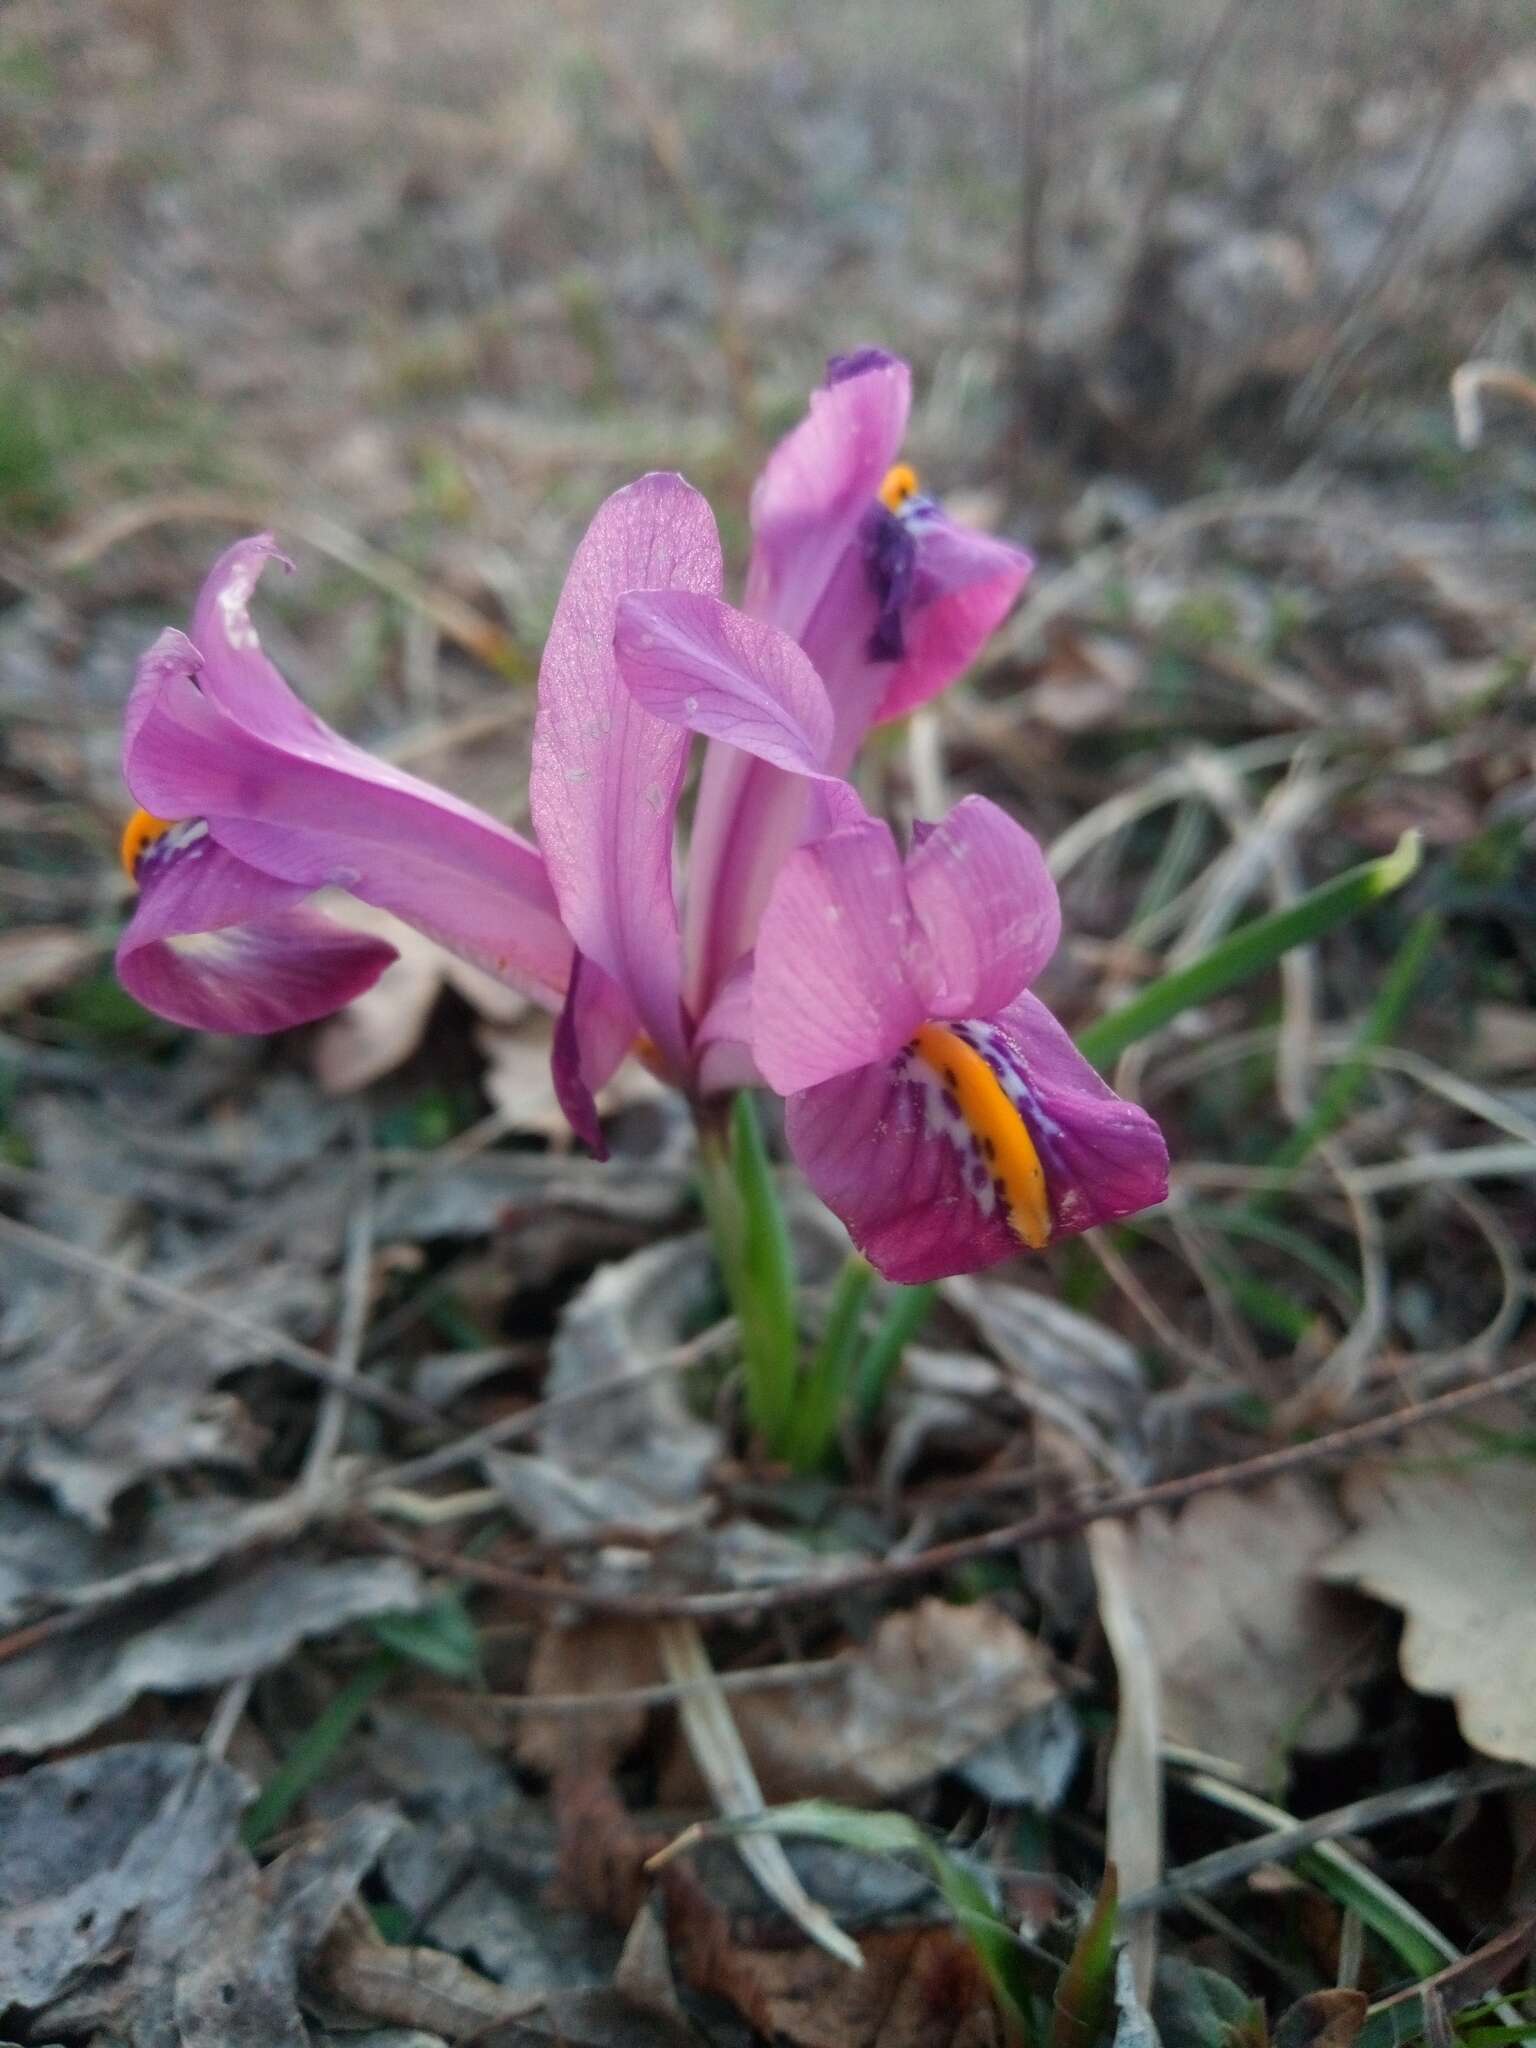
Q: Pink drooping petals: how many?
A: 3